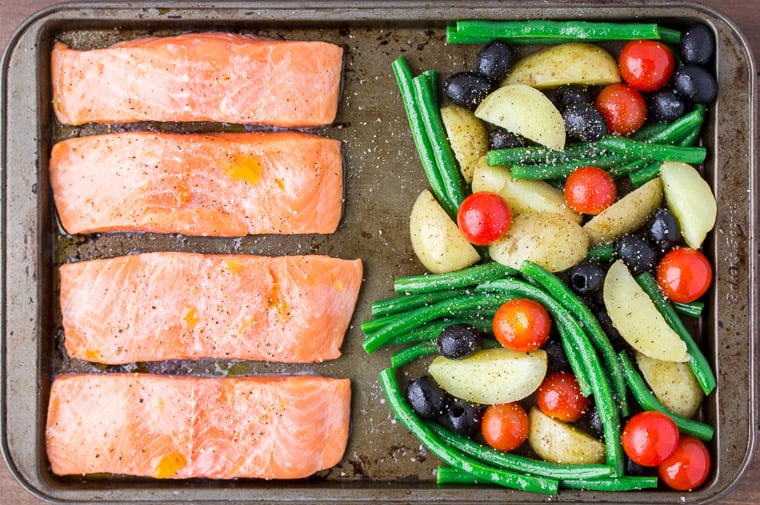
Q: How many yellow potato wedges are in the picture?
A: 12